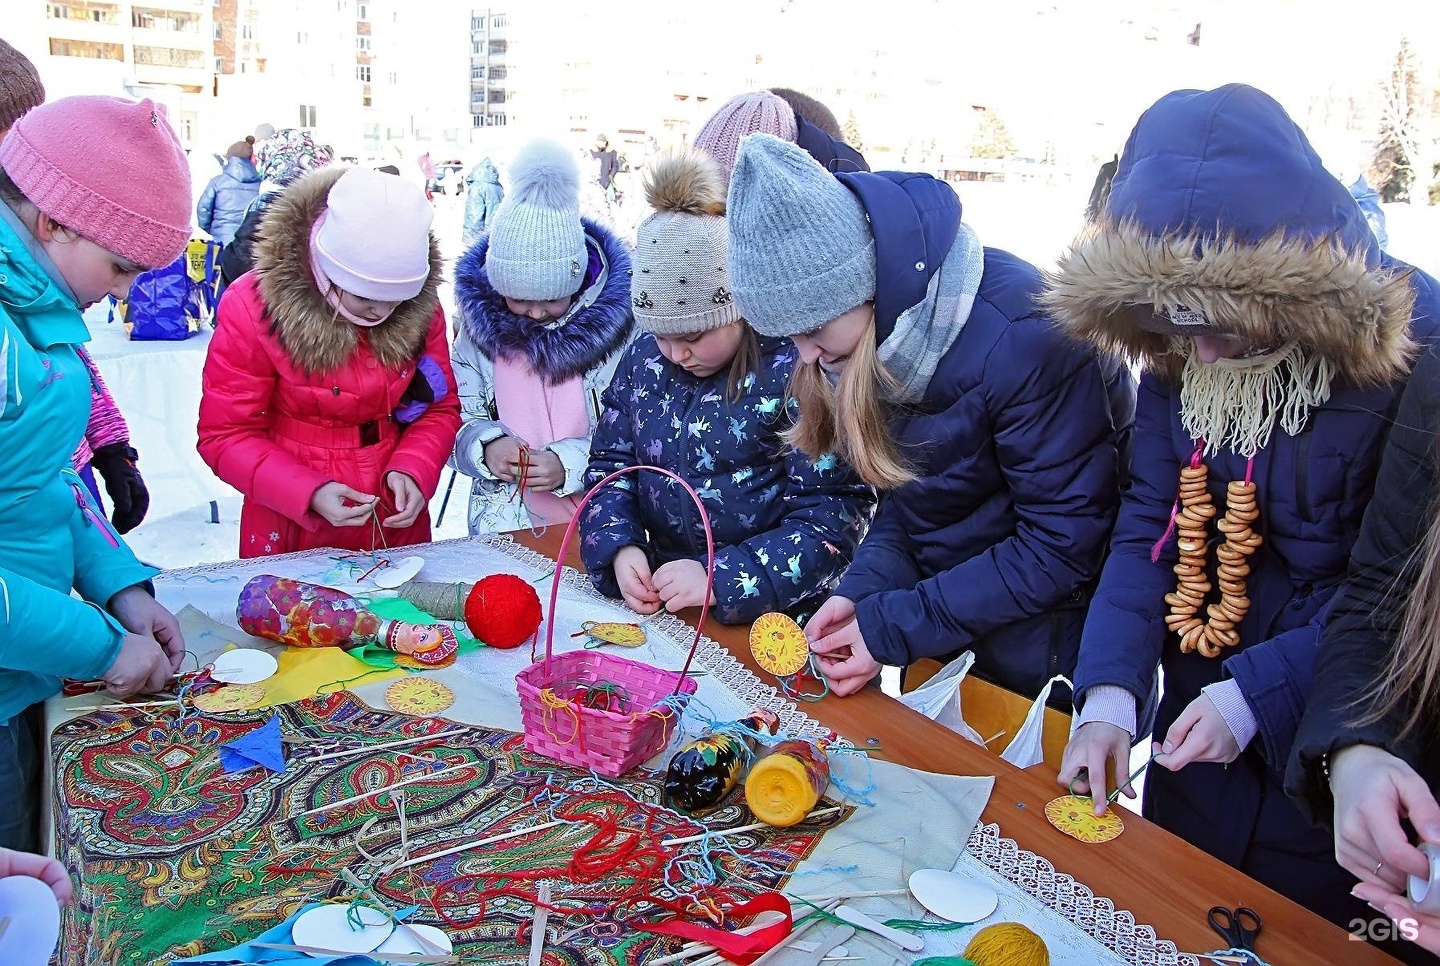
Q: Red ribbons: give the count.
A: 1